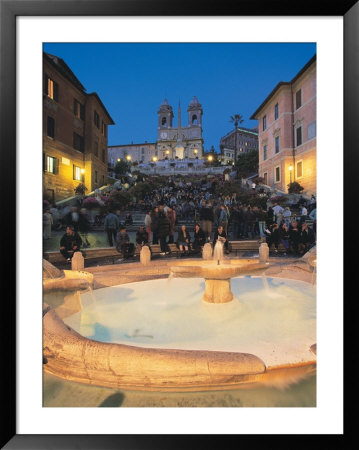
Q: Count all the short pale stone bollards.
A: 4